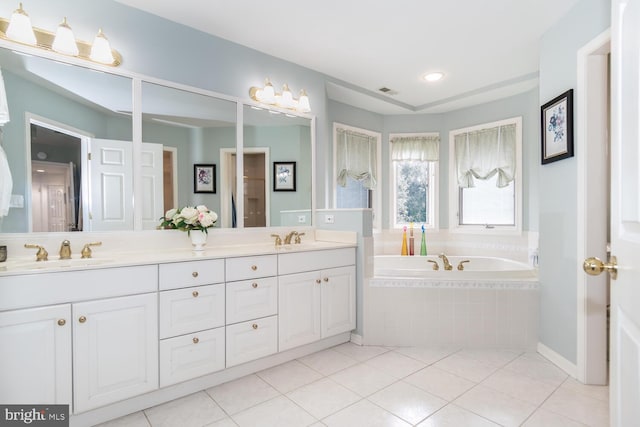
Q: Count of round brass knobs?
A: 11